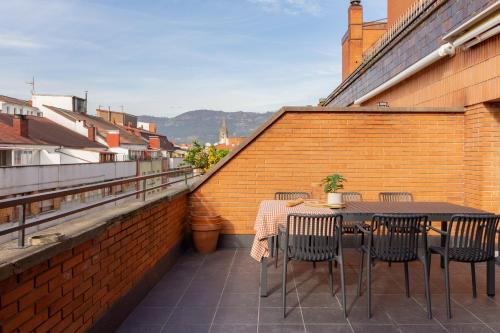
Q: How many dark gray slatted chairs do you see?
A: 6